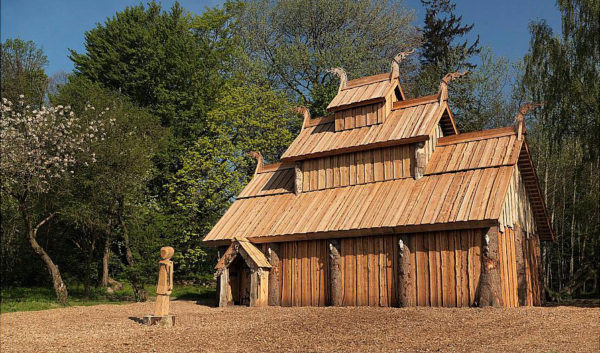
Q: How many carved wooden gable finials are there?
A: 6